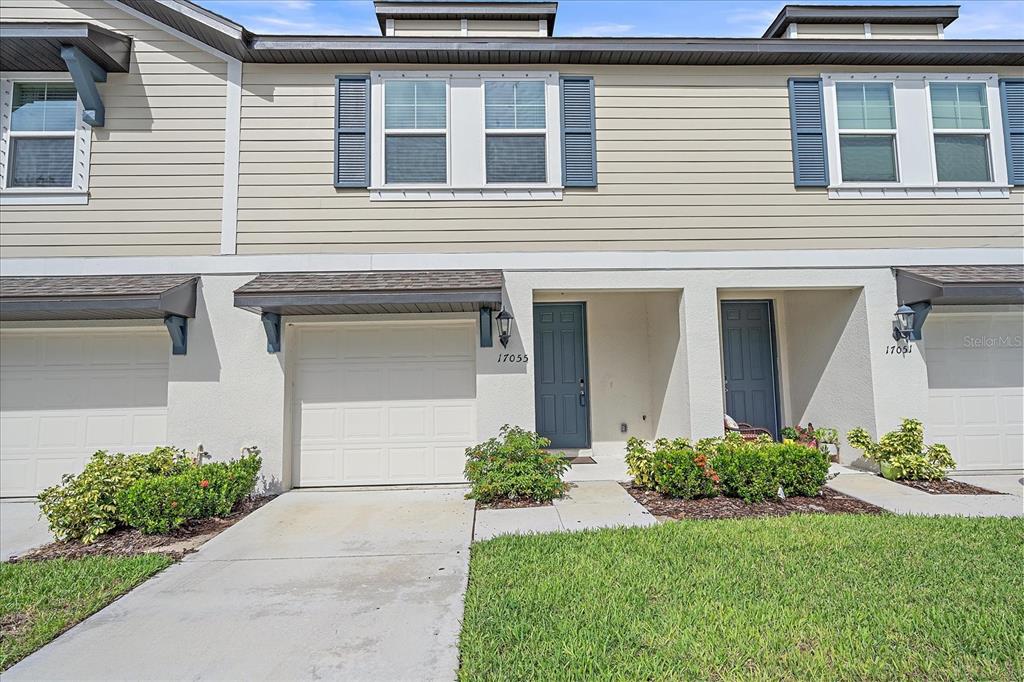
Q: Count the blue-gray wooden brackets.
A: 5